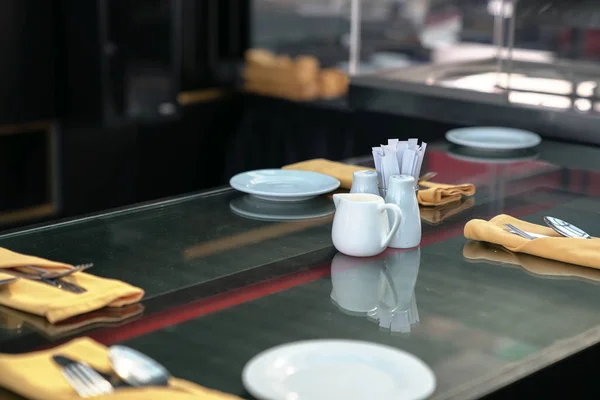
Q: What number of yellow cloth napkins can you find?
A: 4